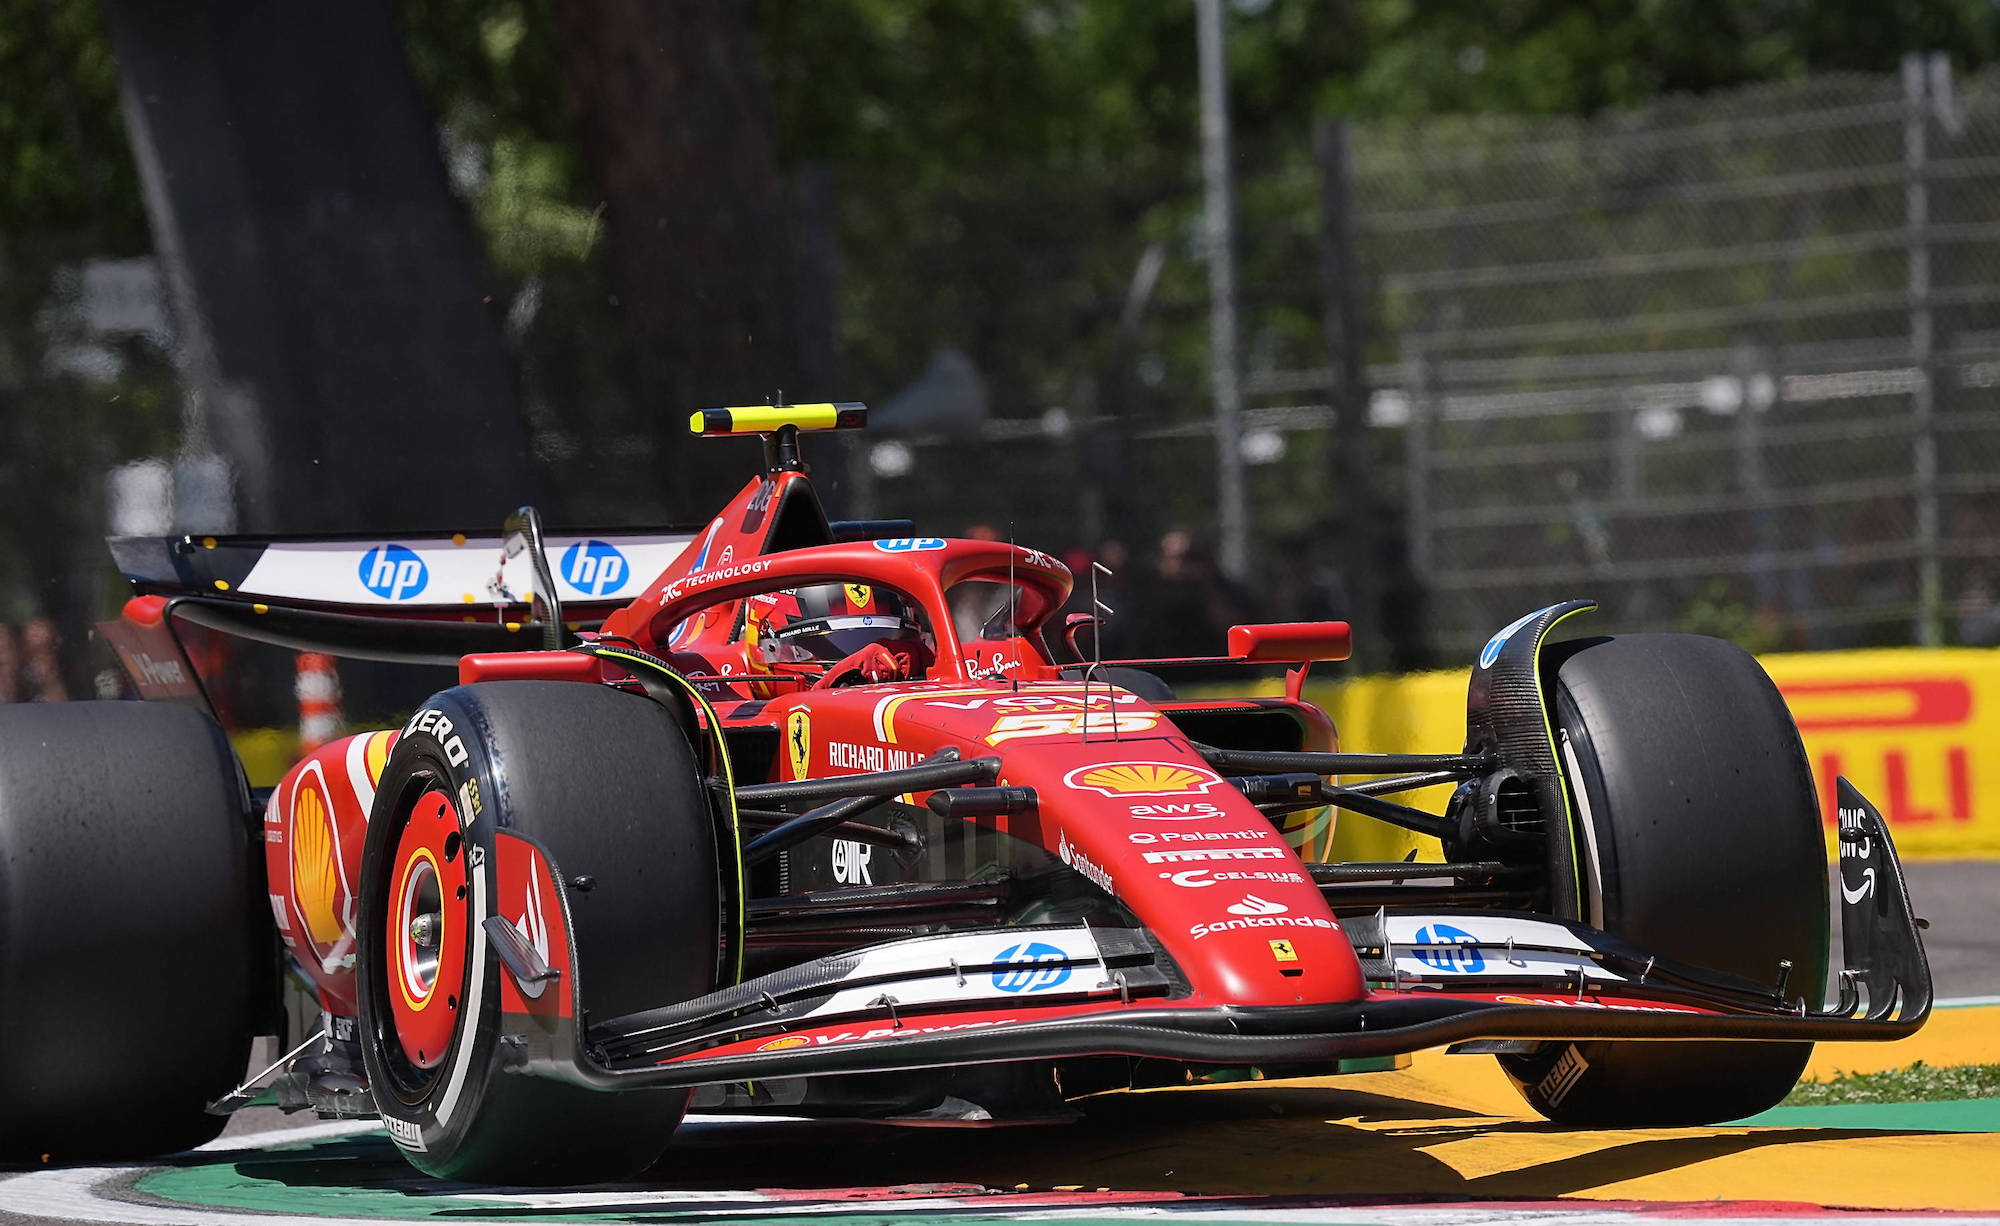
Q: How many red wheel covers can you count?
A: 1